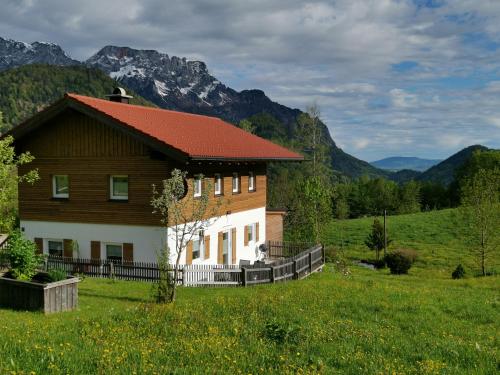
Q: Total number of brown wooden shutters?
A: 10